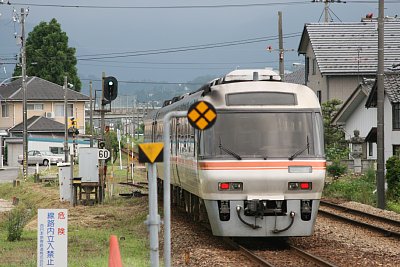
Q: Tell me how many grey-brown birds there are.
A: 0